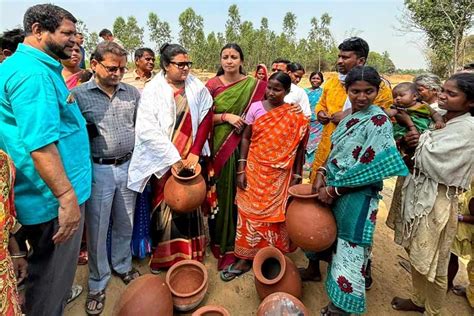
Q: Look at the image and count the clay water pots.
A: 7